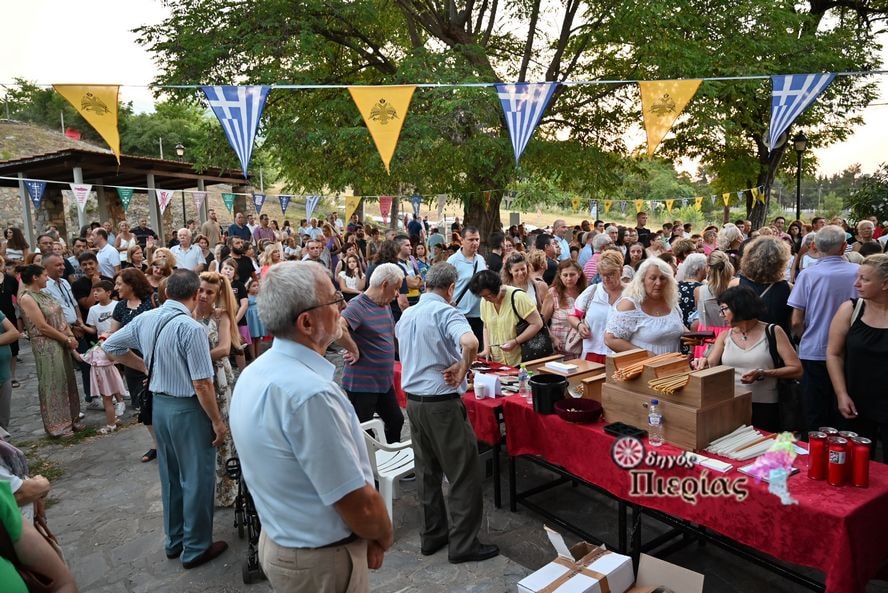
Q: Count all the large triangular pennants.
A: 6